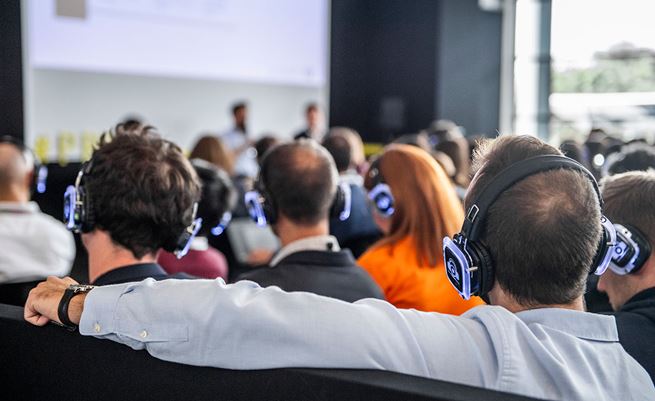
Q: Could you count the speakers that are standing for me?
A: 2